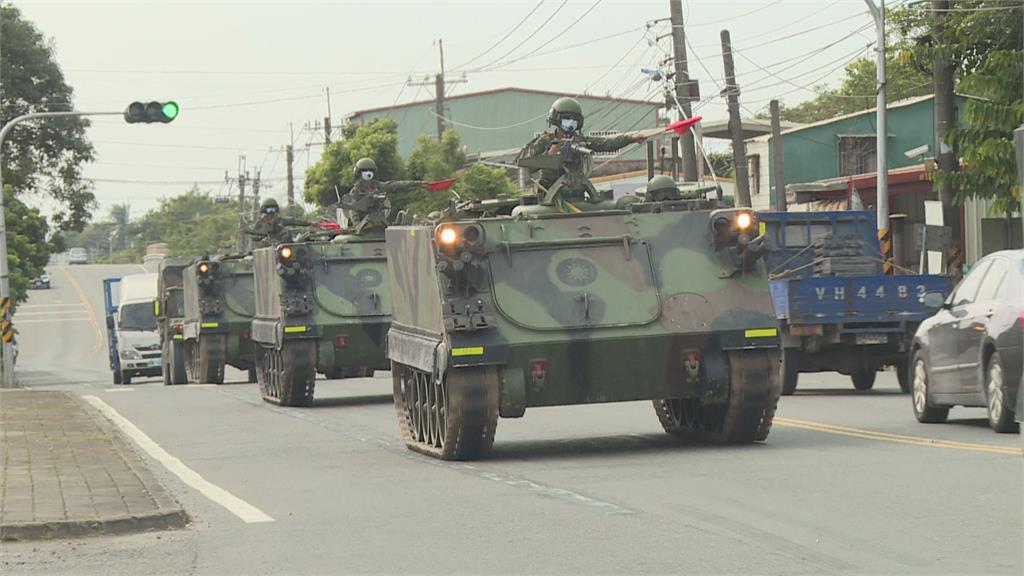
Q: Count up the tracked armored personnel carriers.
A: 3